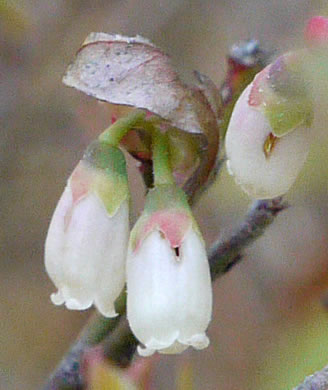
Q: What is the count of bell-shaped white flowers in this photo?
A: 3